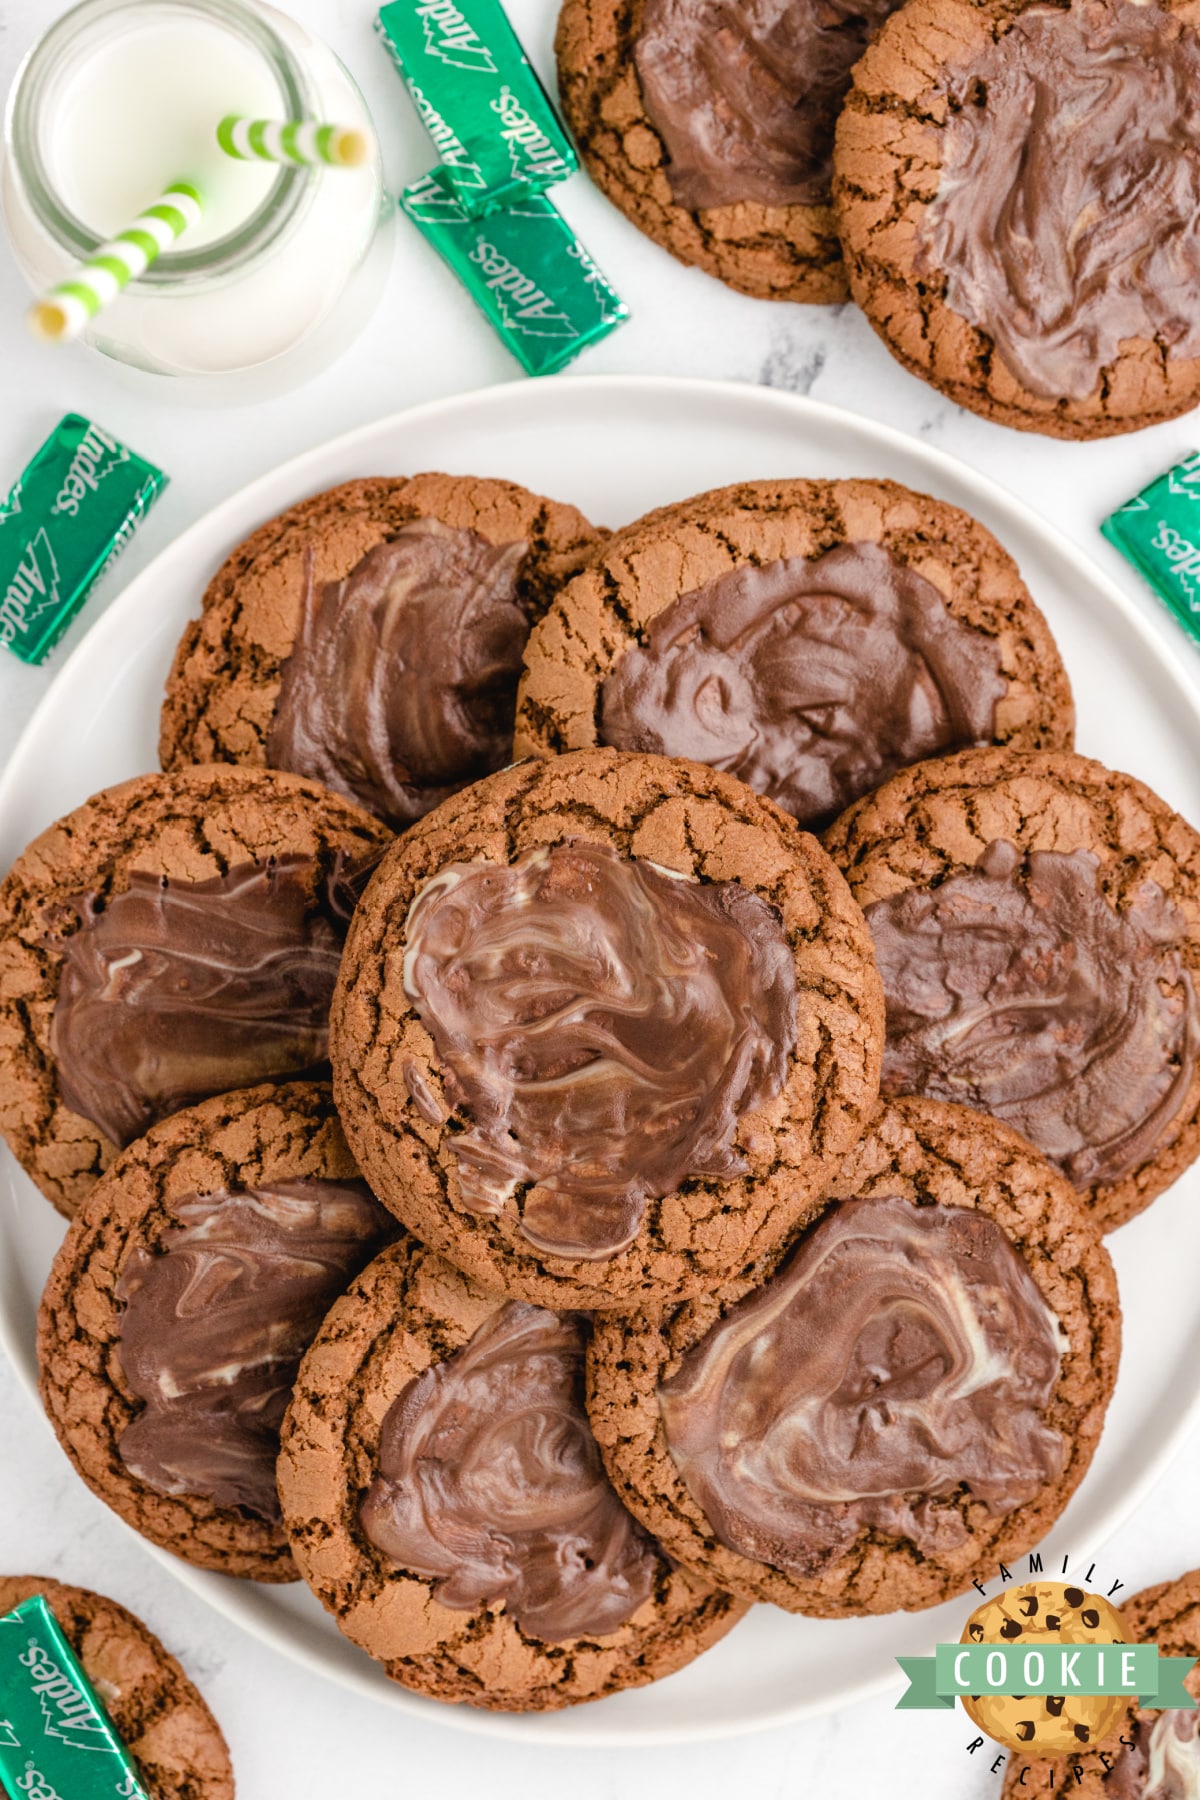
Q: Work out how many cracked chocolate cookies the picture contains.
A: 12